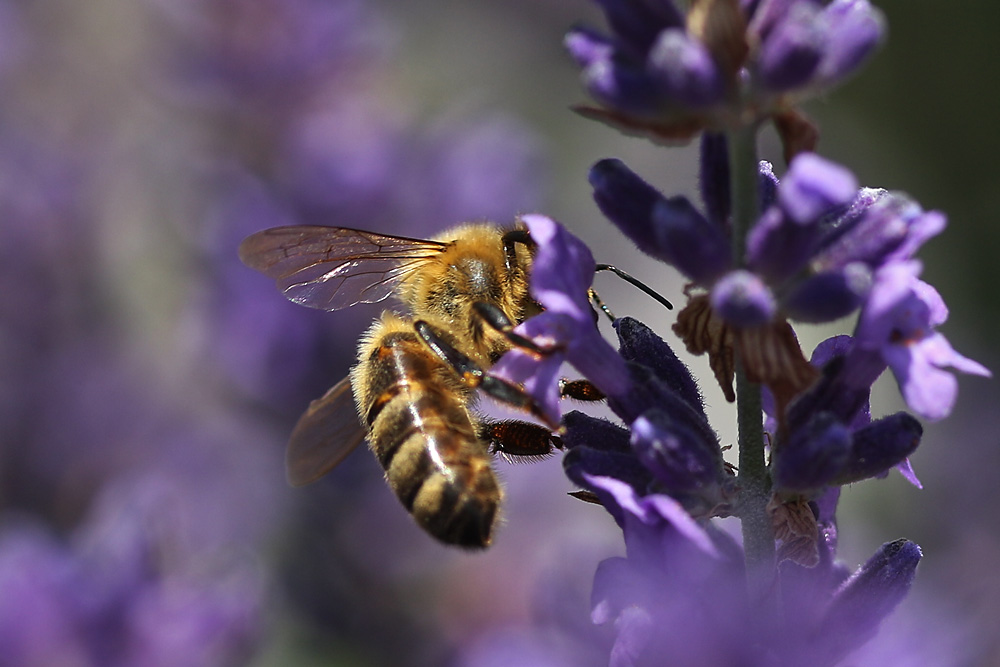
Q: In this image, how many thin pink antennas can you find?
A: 0